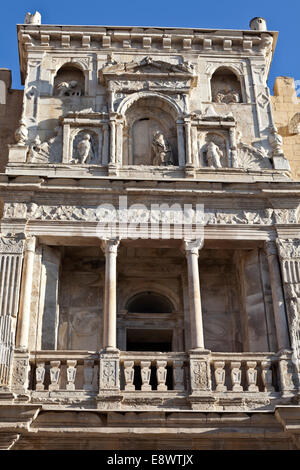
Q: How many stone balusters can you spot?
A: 12